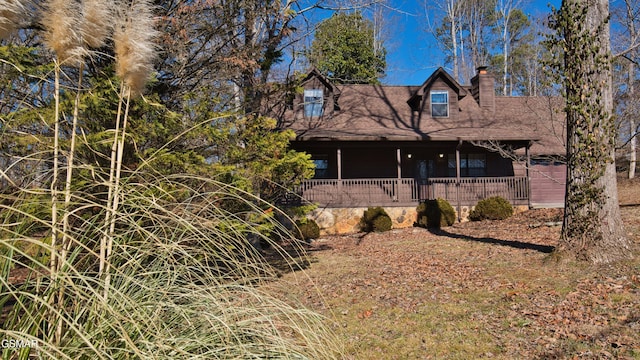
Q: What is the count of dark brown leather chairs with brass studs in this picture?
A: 0